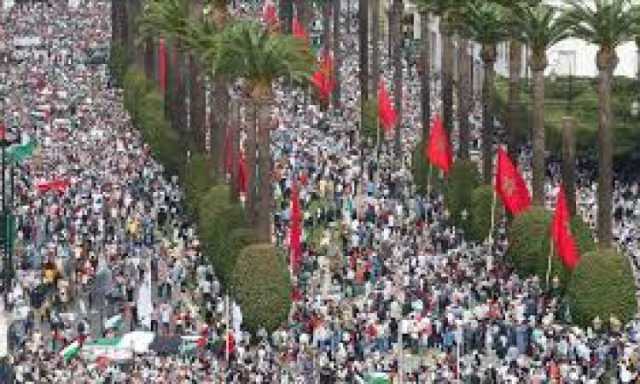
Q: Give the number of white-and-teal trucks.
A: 0